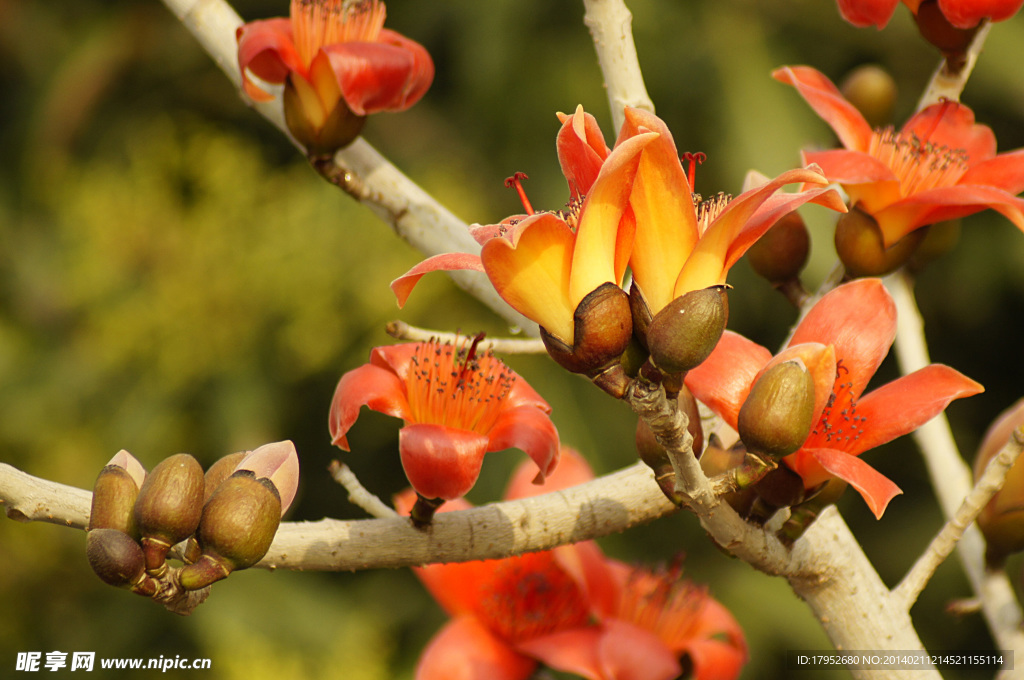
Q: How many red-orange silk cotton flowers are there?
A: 9